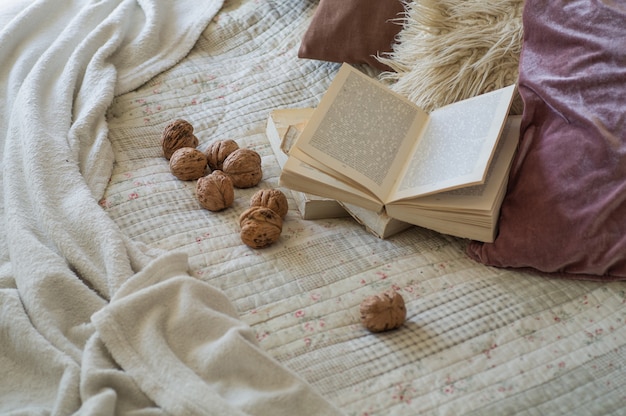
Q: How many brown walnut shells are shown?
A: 8